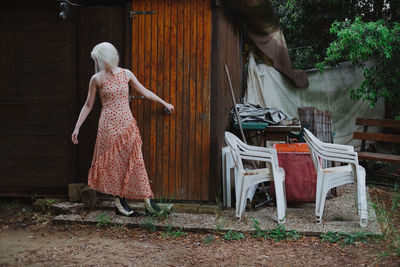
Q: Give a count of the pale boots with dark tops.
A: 2